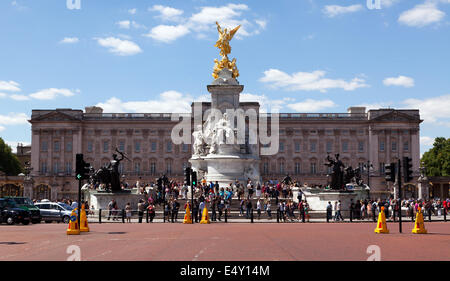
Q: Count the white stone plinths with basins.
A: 2